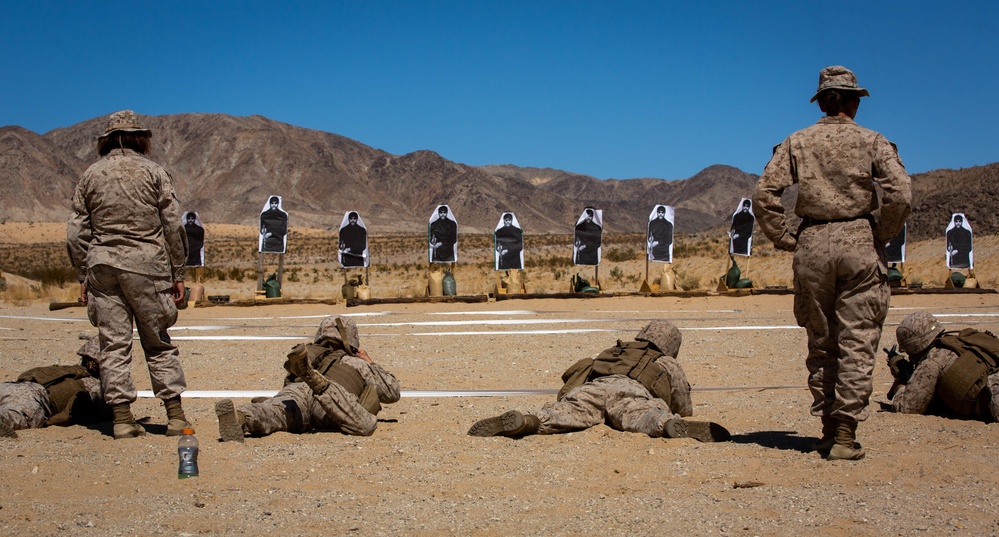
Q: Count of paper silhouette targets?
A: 10